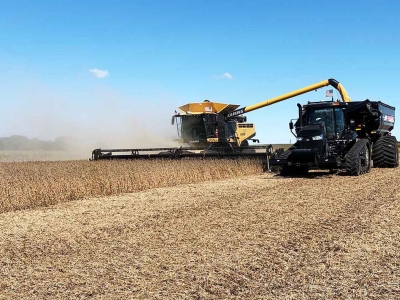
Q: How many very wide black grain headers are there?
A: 1